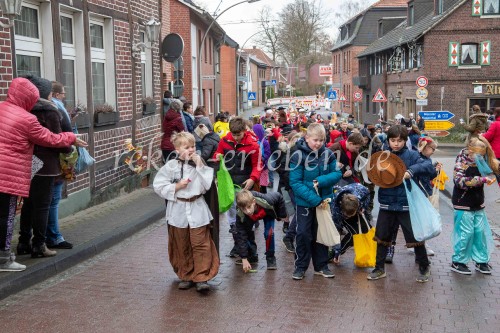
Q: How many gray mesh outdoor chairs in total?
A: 0